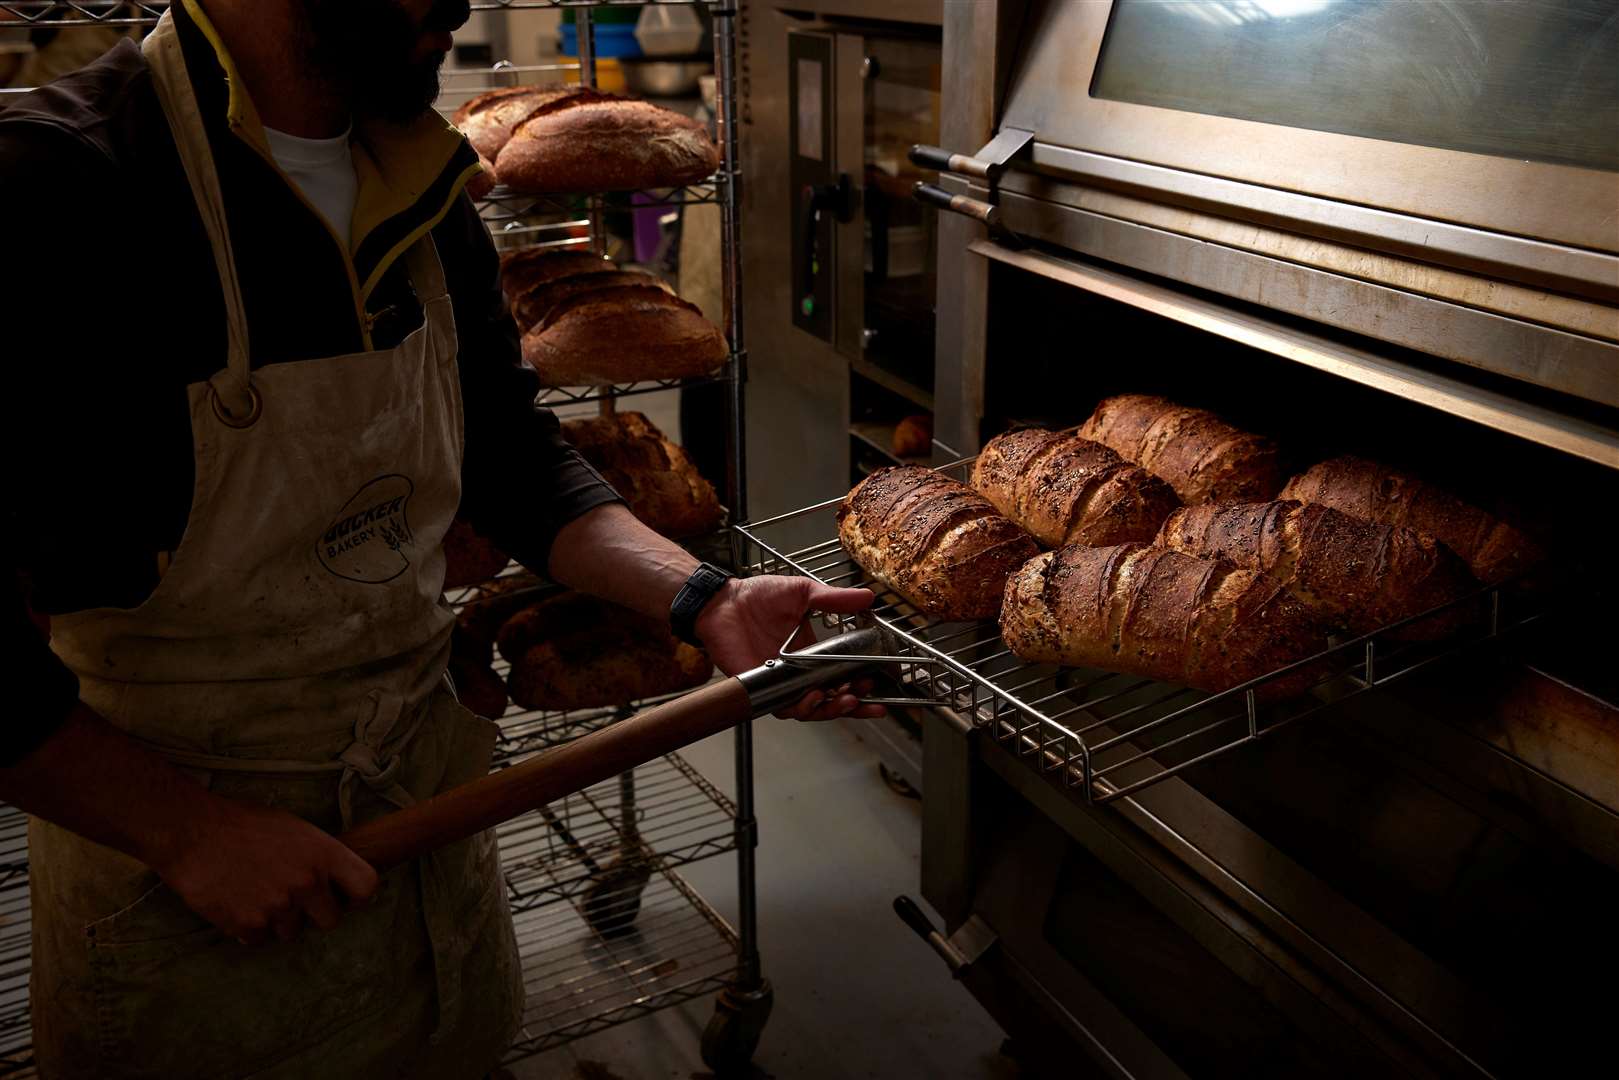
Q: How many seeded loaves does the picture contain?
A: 6